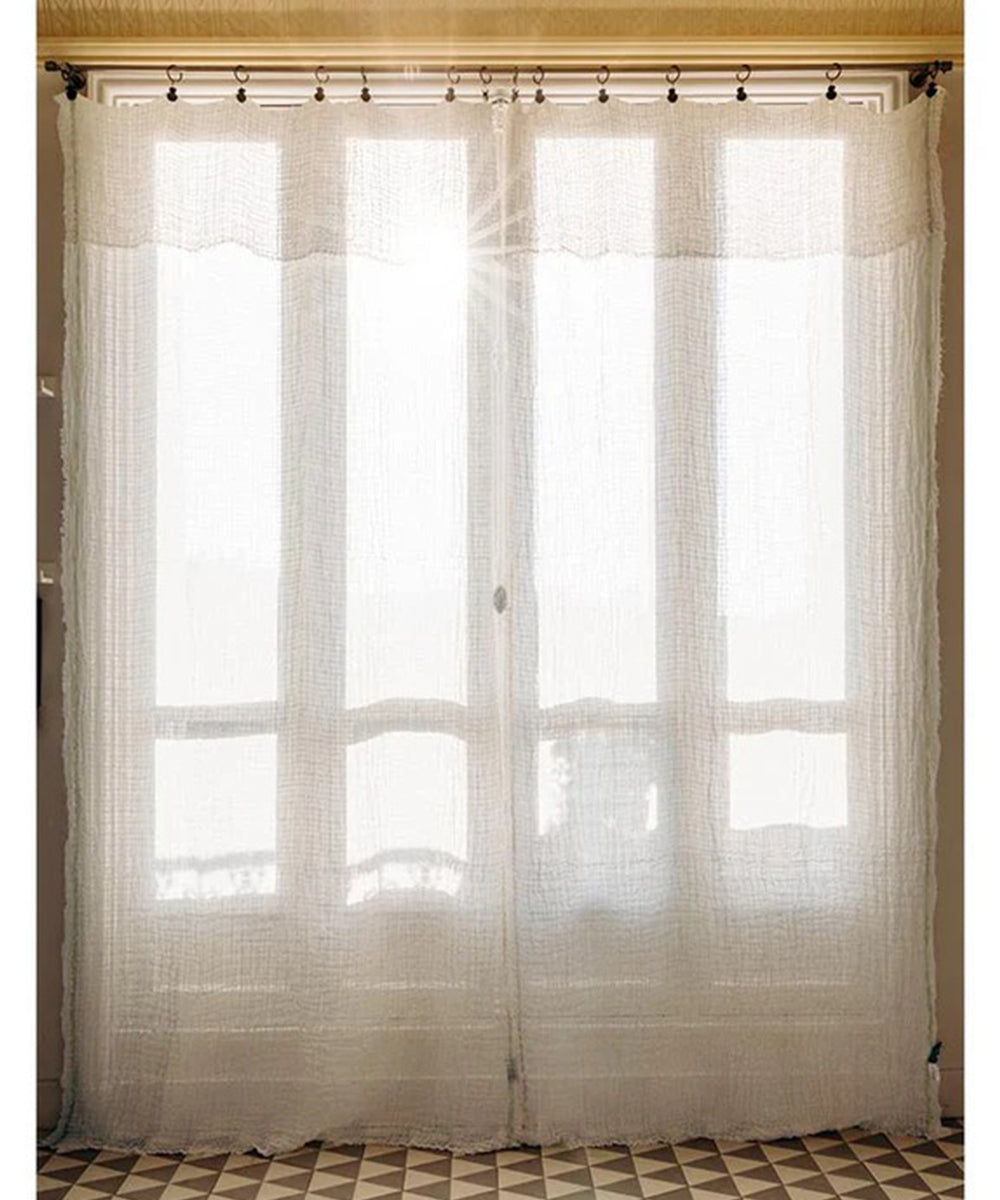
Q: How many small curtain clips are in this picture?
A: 14